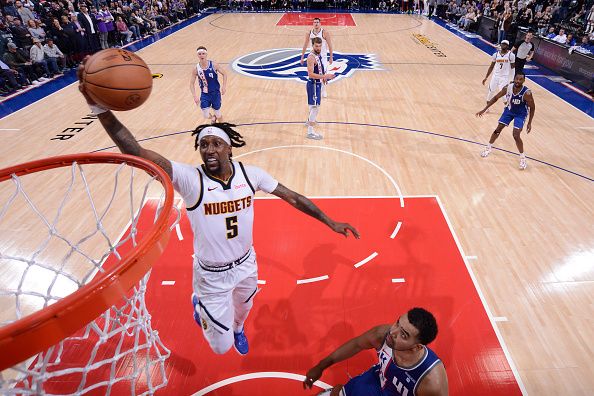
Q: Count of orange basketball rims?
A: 1